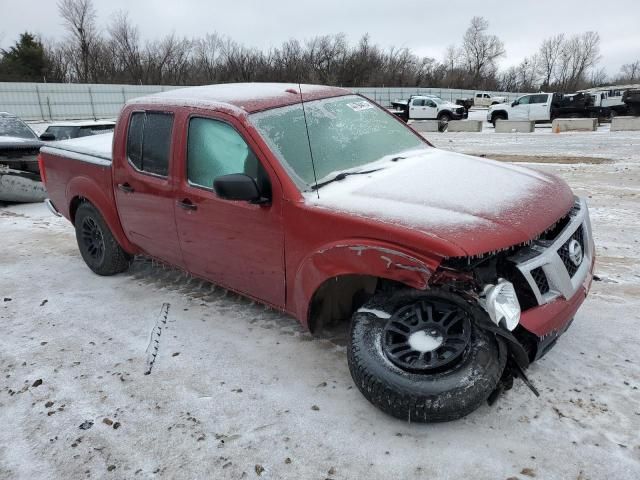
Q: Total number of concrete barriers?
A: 5